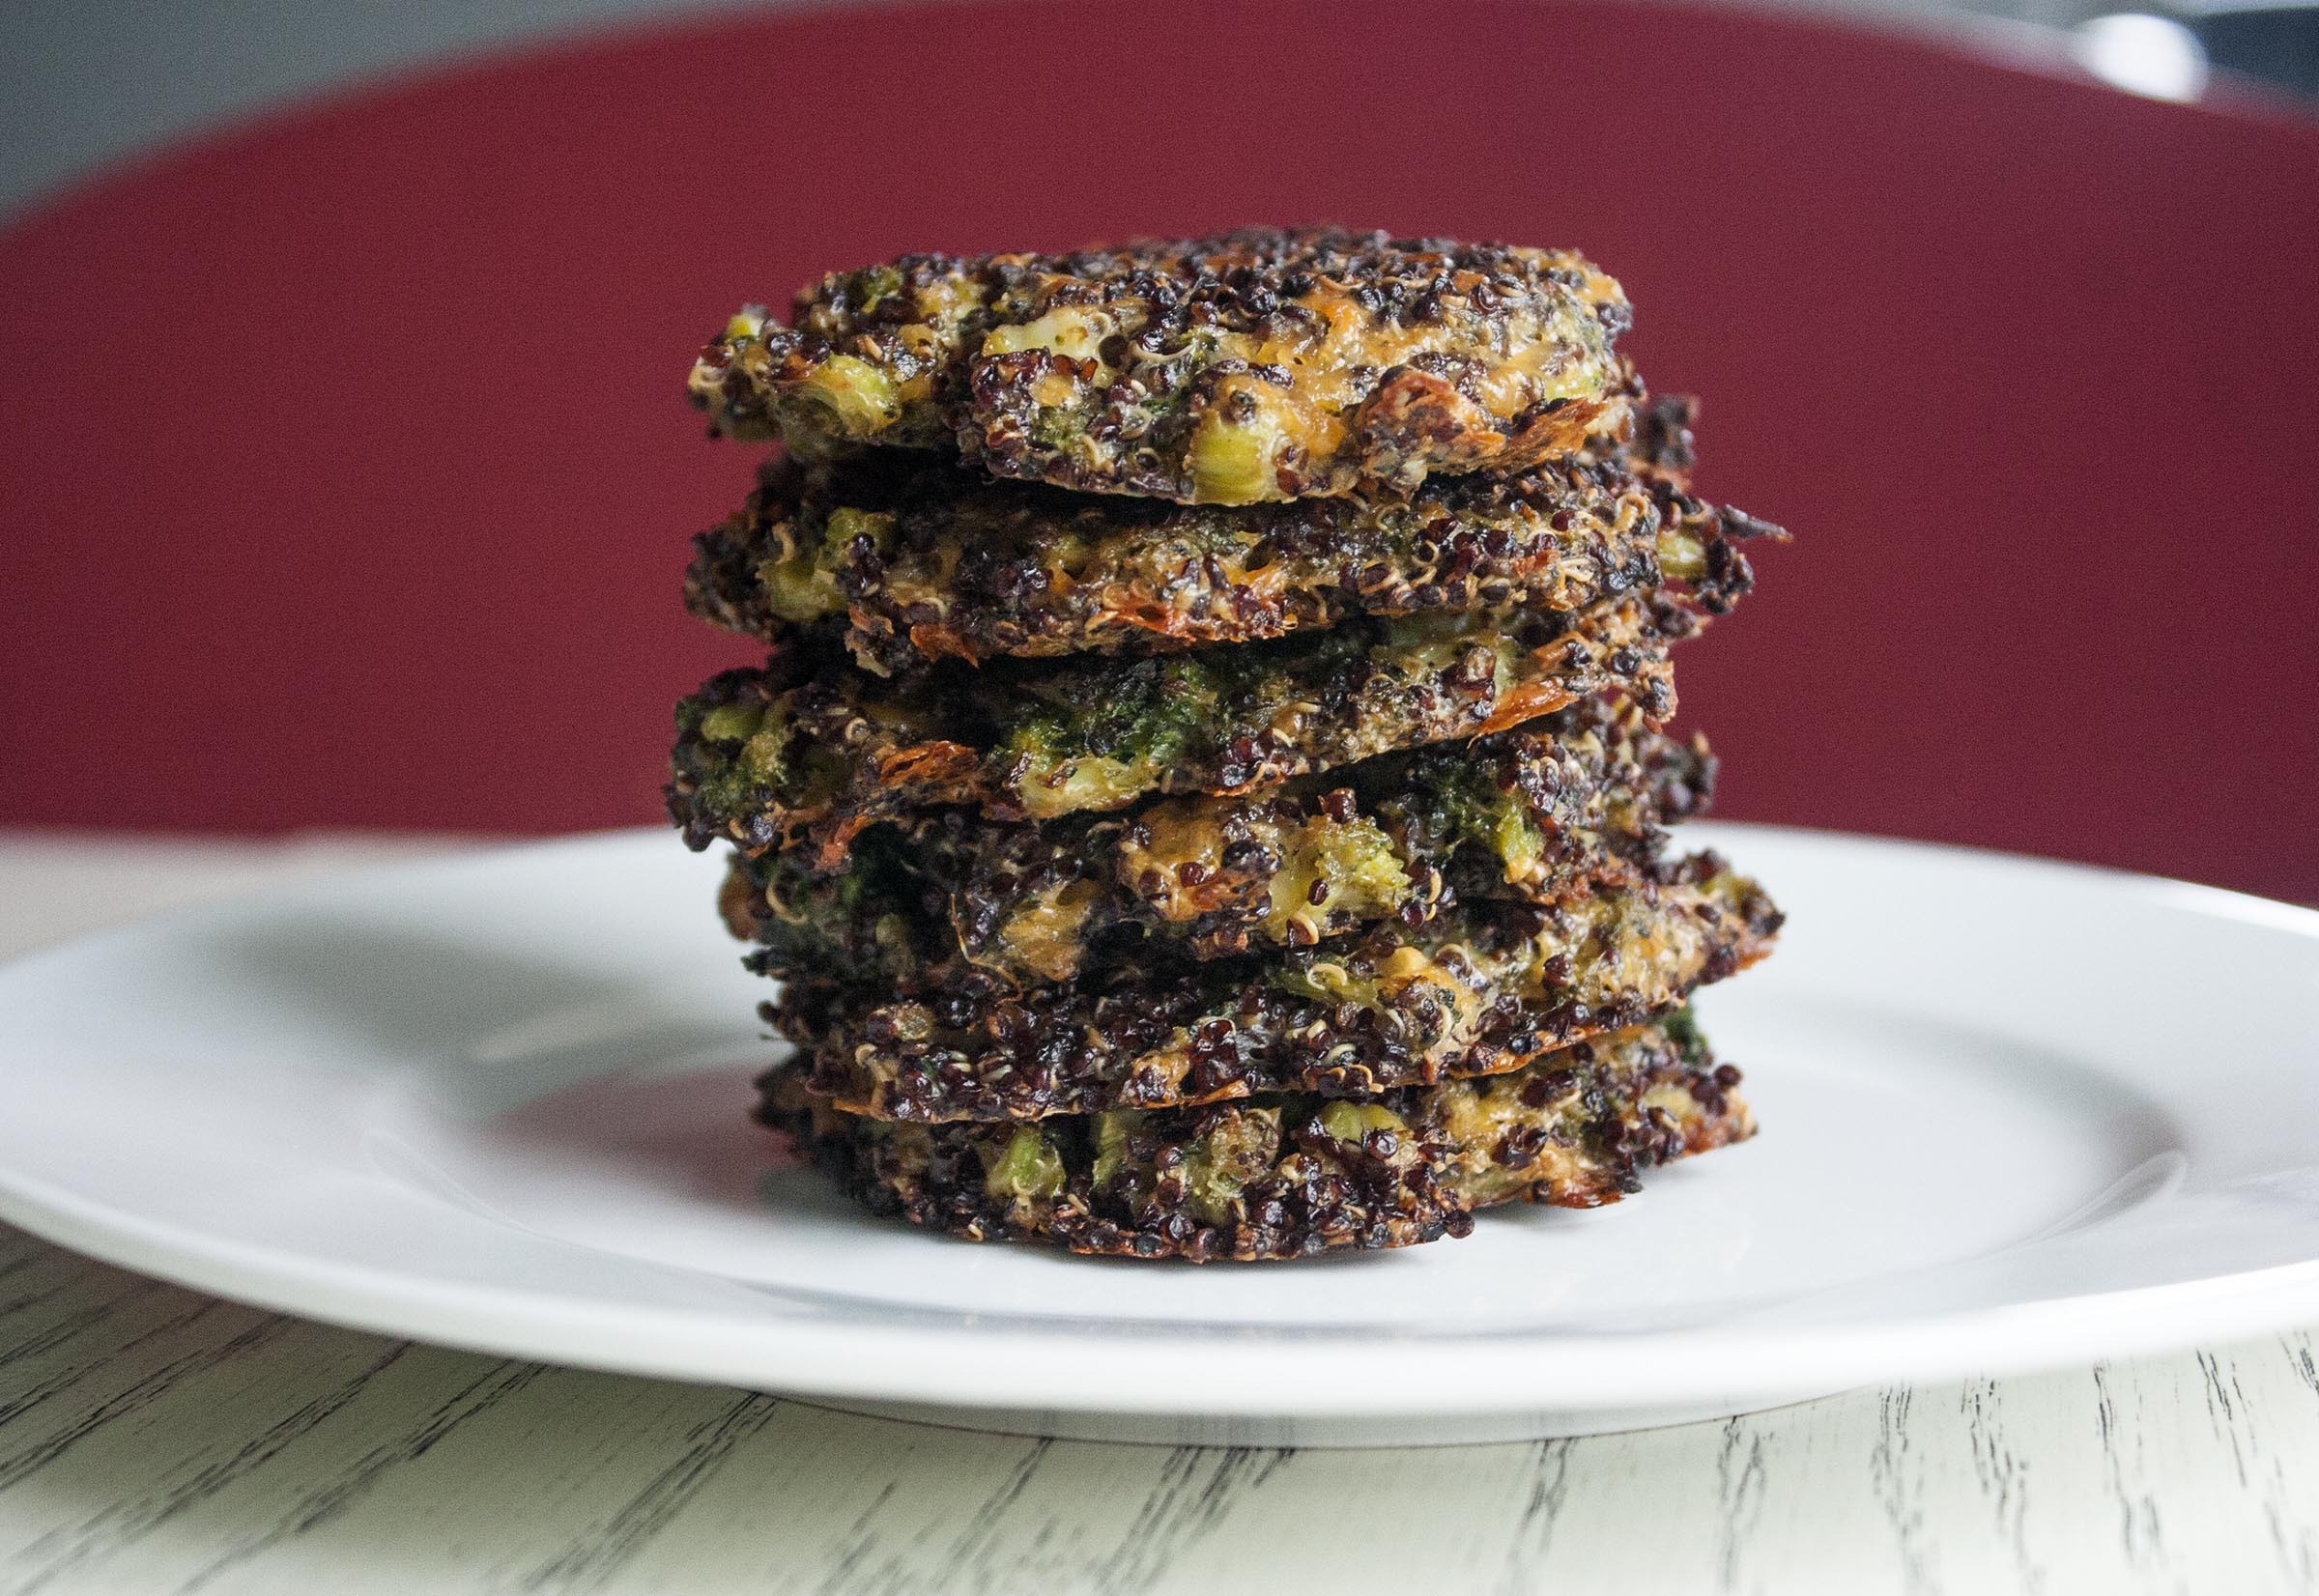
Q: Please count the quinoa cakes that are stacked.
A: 6